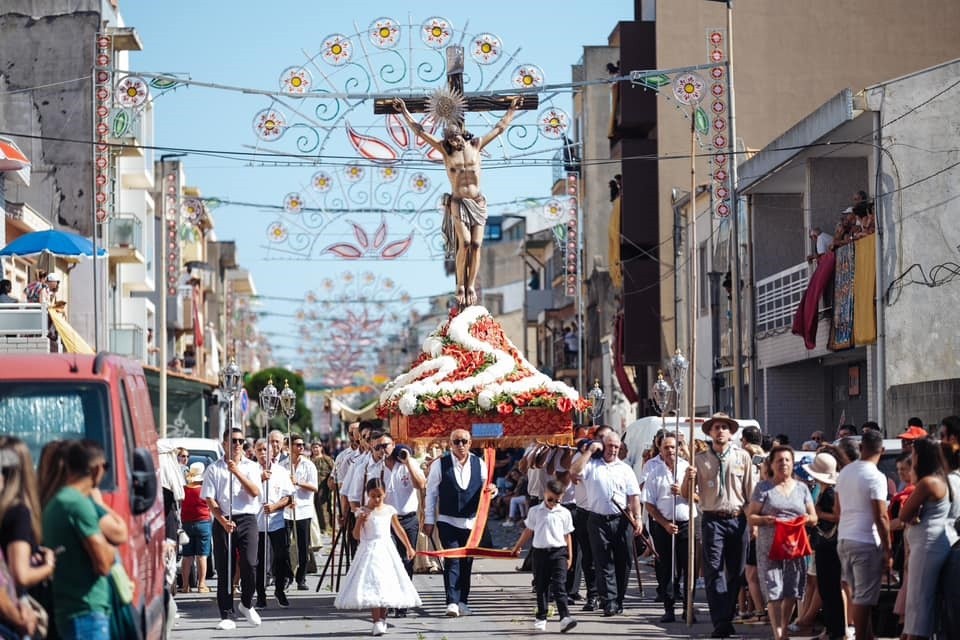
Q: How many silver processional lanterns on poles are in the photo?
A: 6